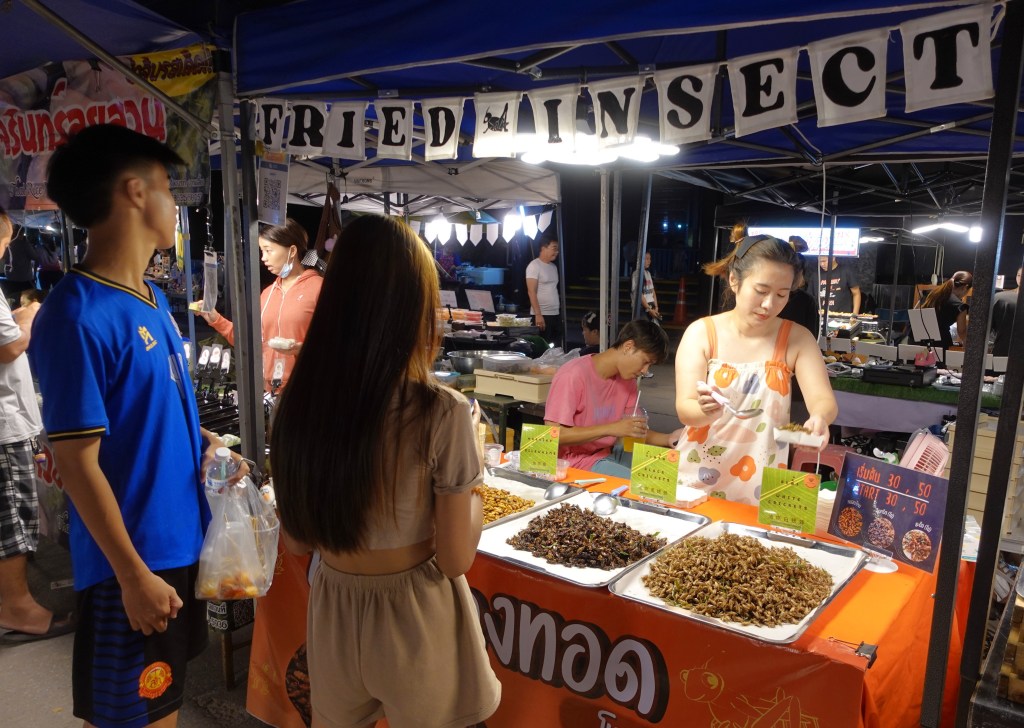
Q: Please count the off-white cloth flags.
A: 12